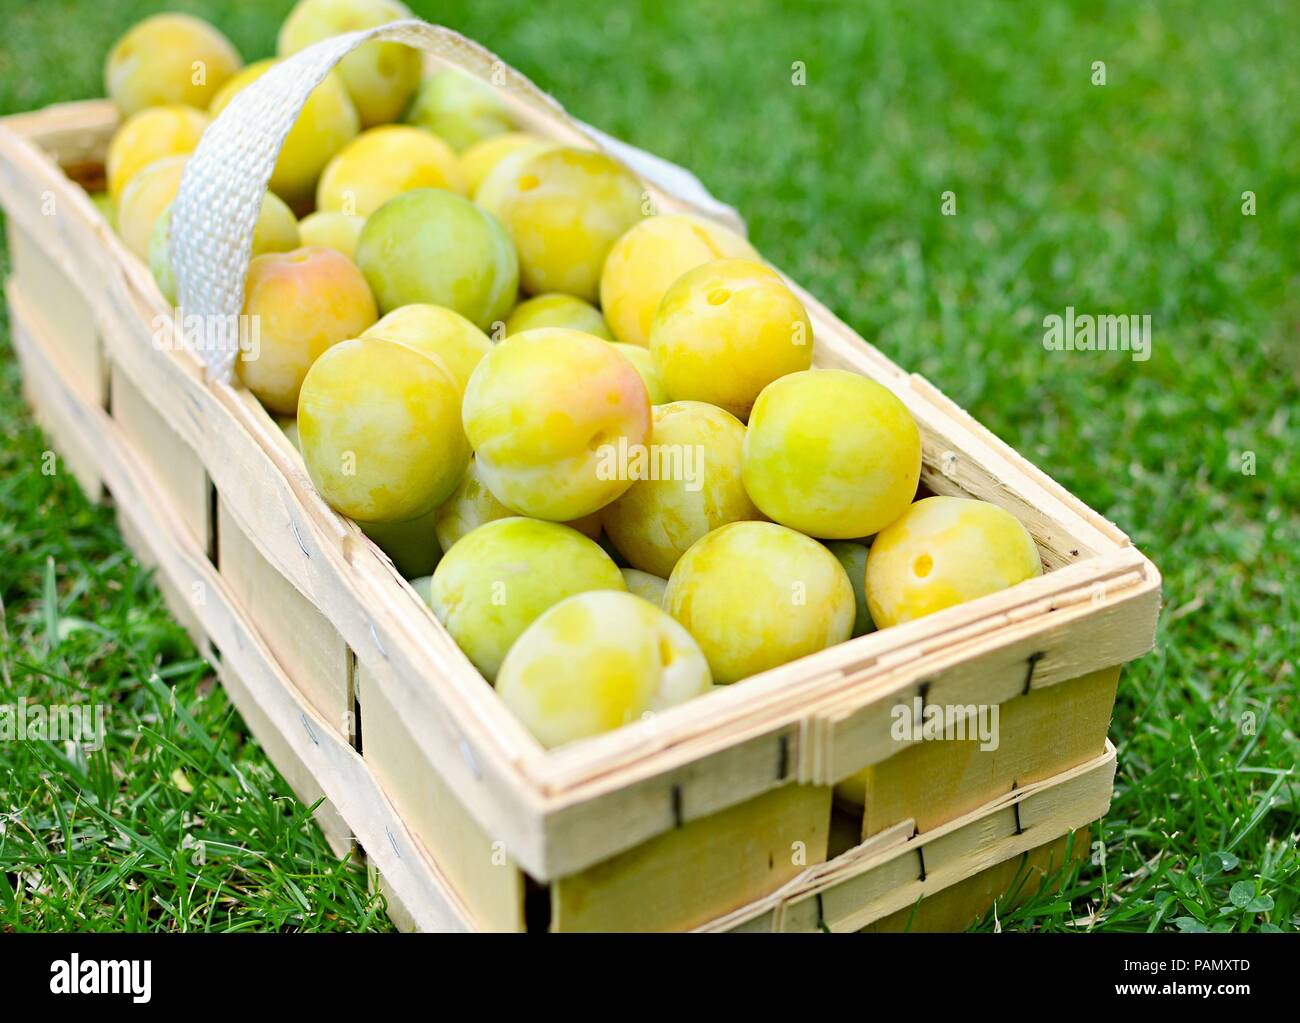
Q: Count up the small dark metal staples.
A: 7